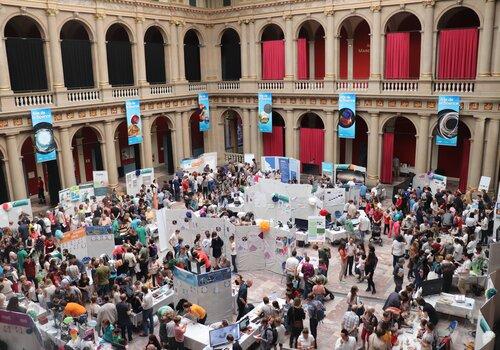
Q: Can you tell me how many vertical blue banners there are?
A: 6